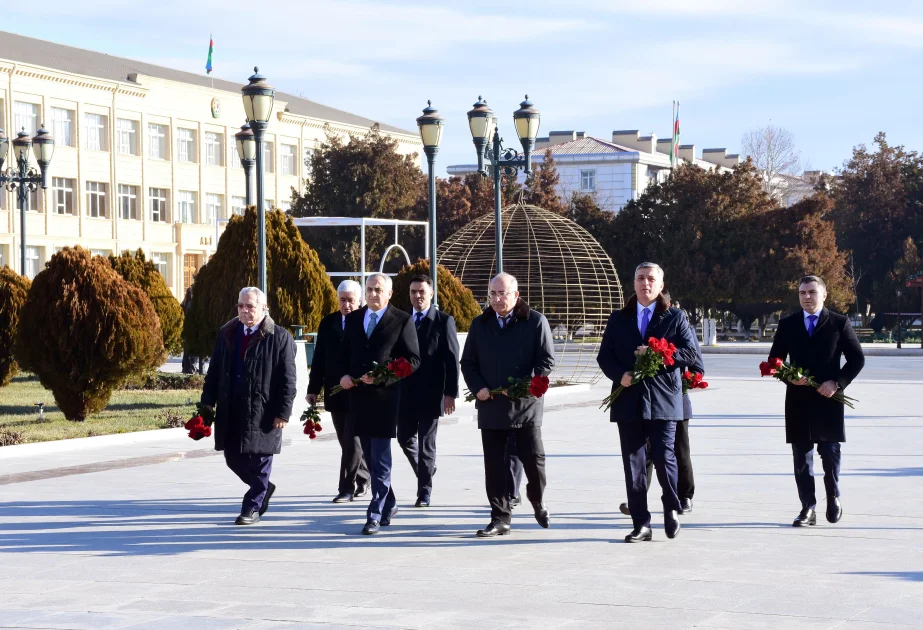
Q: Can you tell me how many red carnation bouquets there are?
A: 7